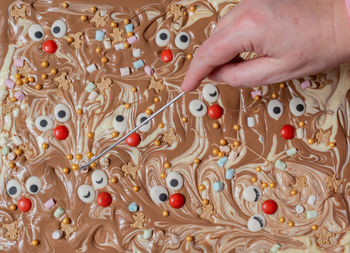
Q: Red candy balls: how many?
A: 10